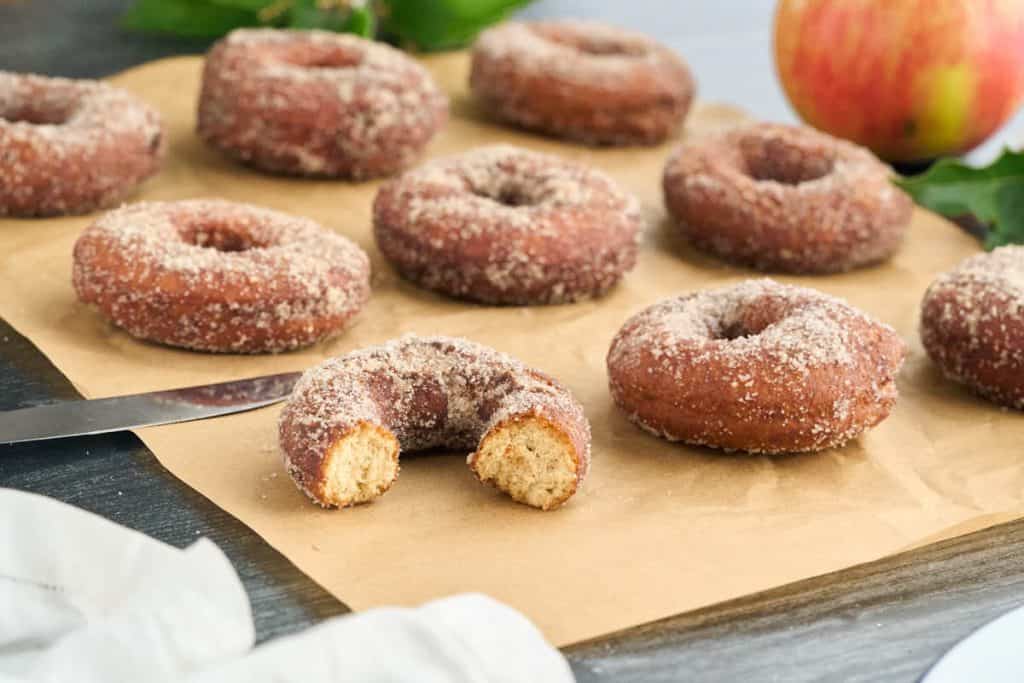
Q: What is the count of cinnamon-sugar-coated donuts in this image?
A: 9